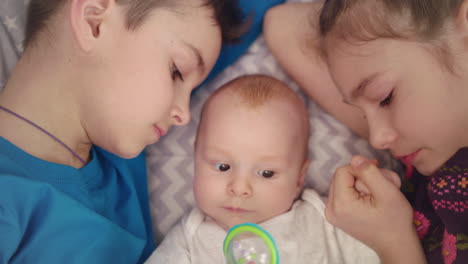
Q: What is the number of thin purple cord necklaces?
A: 1